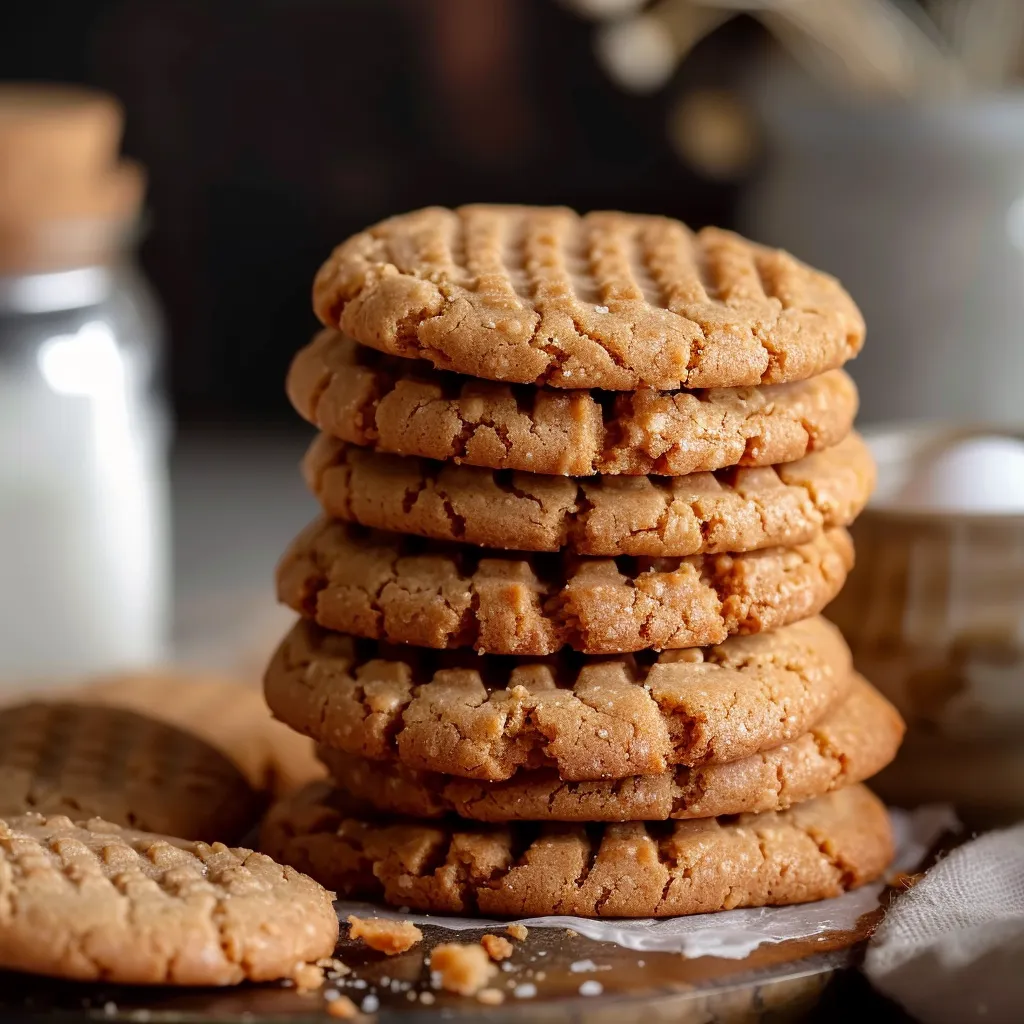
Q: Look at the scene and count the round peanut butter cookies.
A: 10